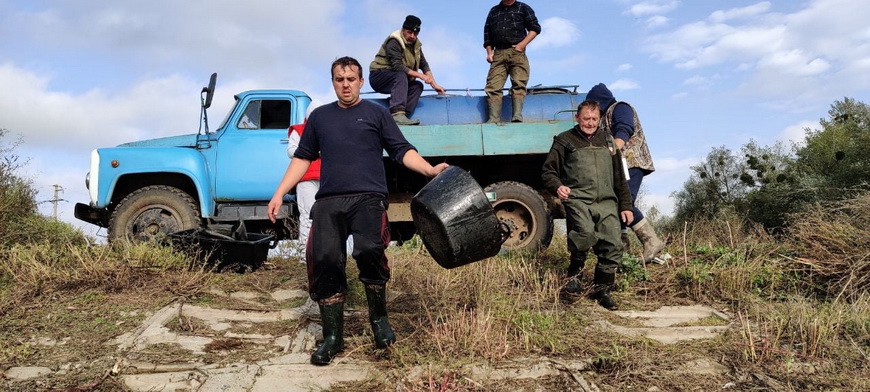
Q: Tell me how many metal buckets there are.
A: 0